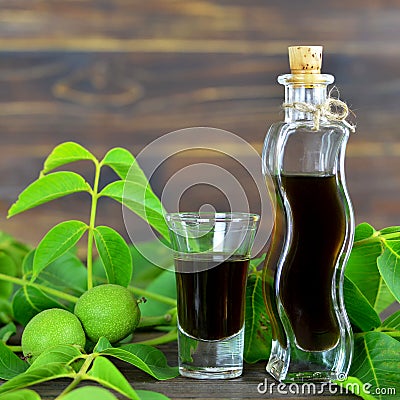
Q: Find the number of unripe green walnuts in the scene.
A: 2